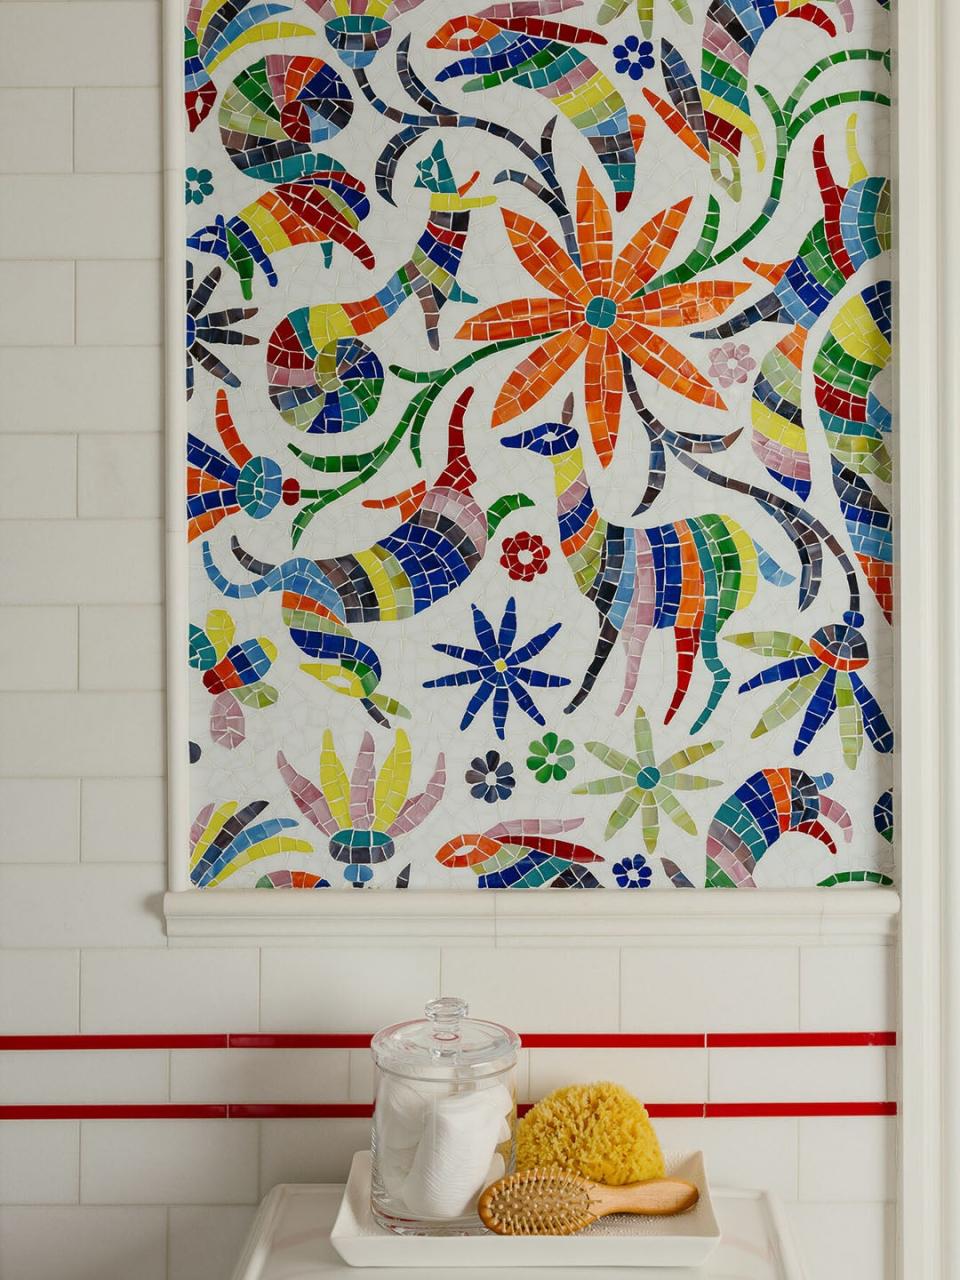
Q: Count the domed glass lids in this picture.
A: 1